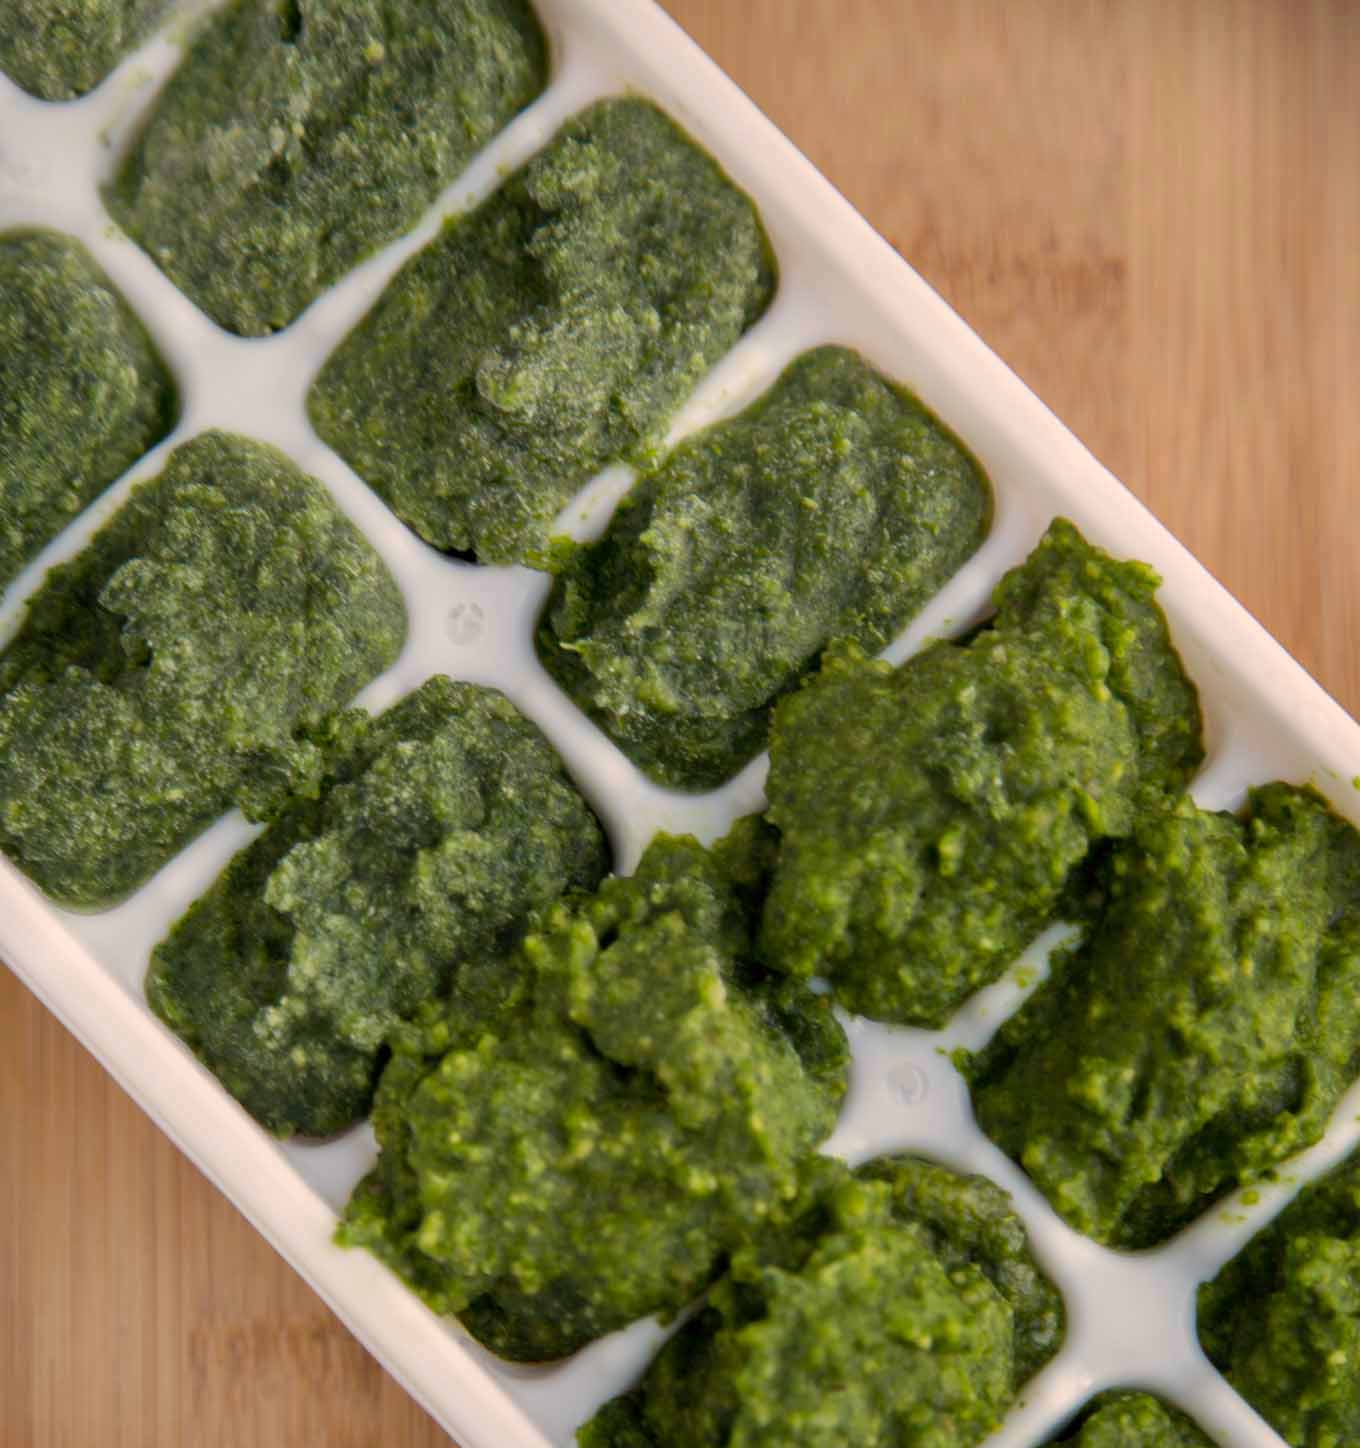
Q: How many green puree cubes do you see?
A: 13